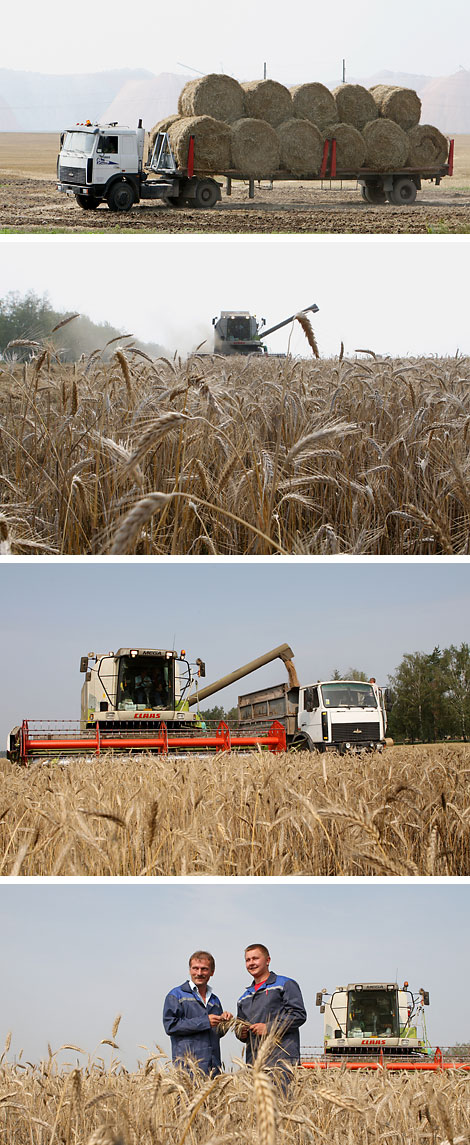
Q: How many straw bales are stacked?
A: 12